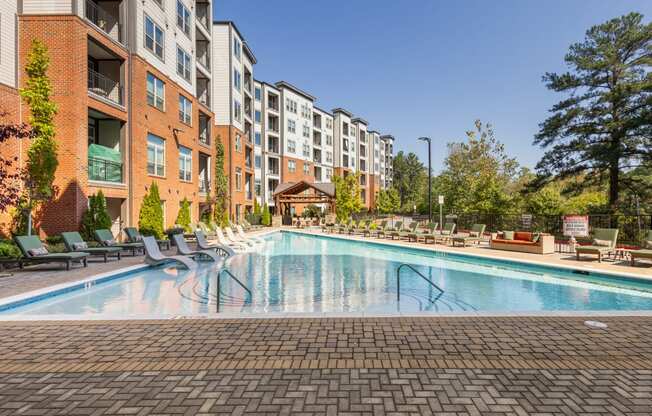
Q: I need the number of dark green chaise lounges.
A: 4